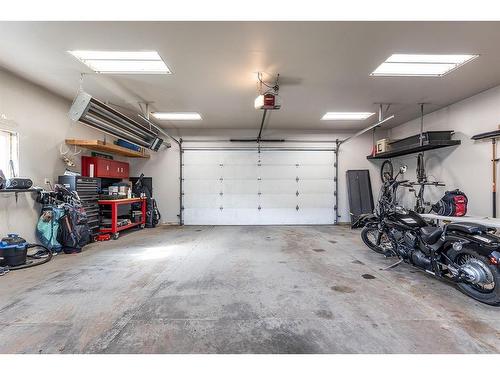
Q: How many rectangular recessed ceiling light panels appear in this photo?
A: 4